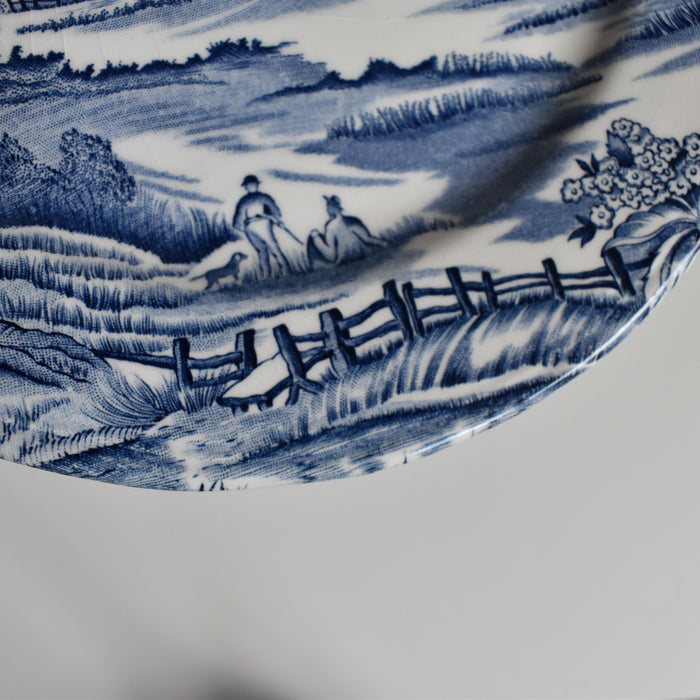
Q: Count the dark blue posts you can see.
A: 10